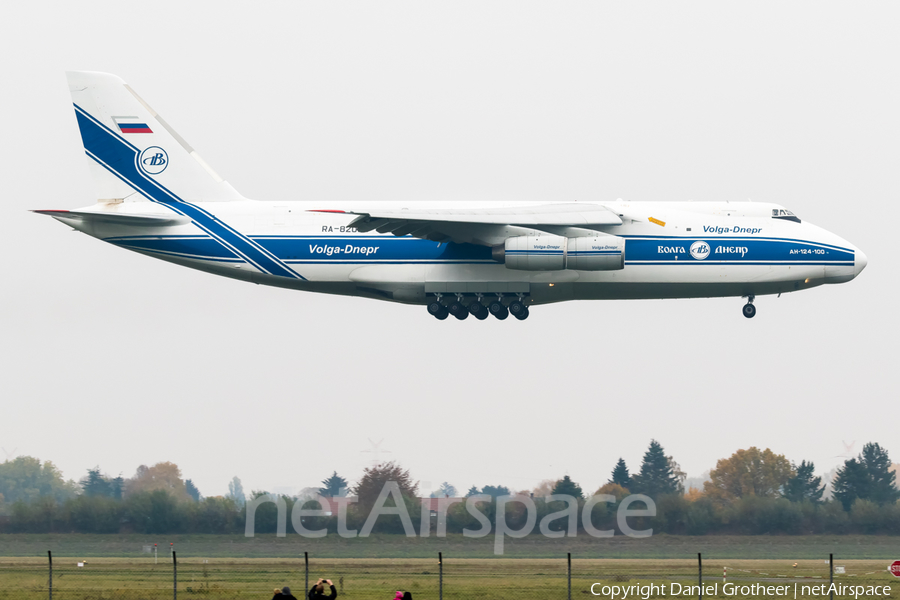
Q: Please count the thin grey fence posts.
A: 7